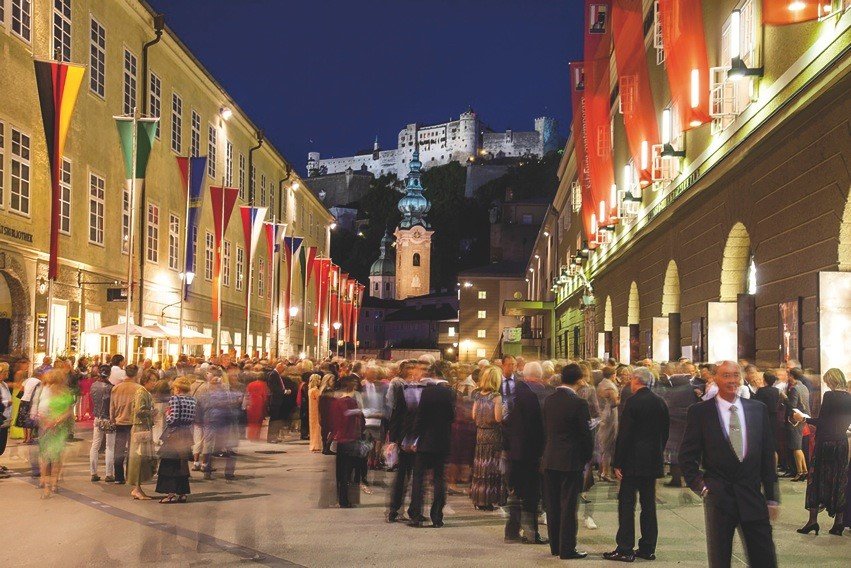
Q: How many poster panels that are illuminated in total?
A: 5